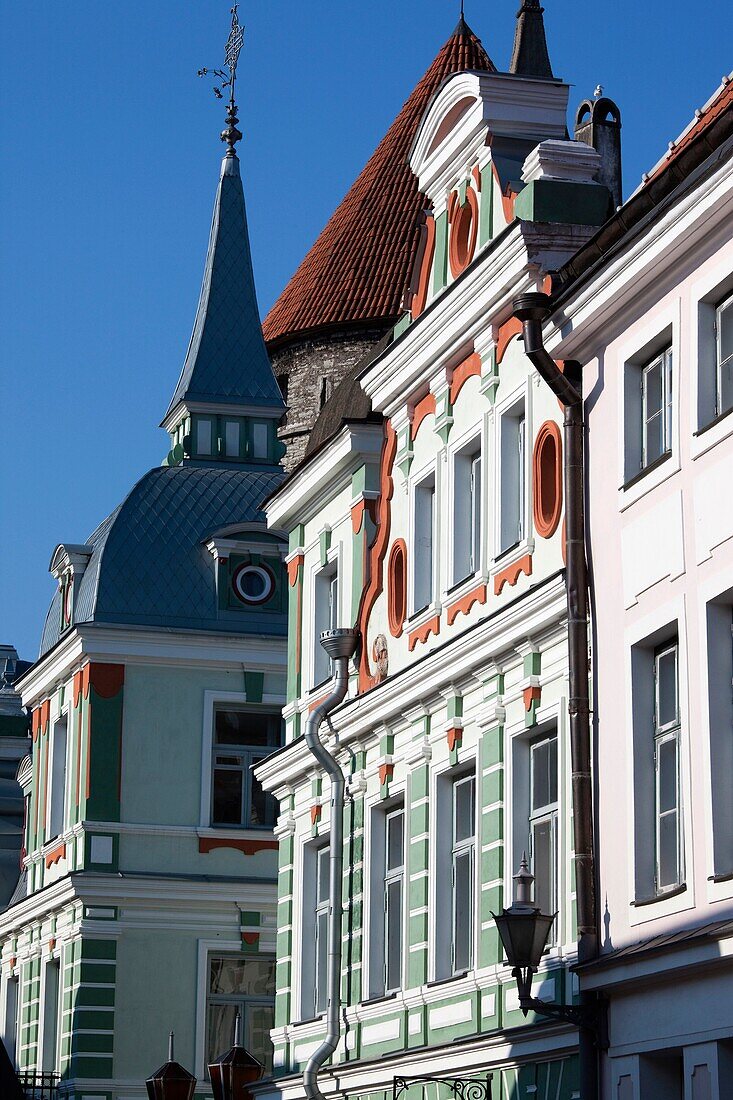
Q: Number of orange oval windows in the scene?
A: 3